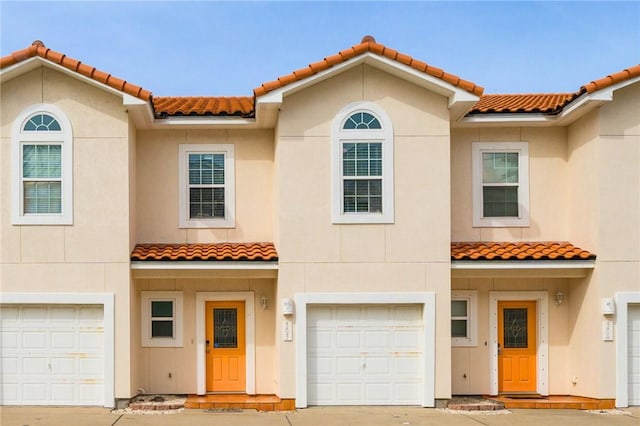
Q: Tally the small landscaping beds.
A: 2